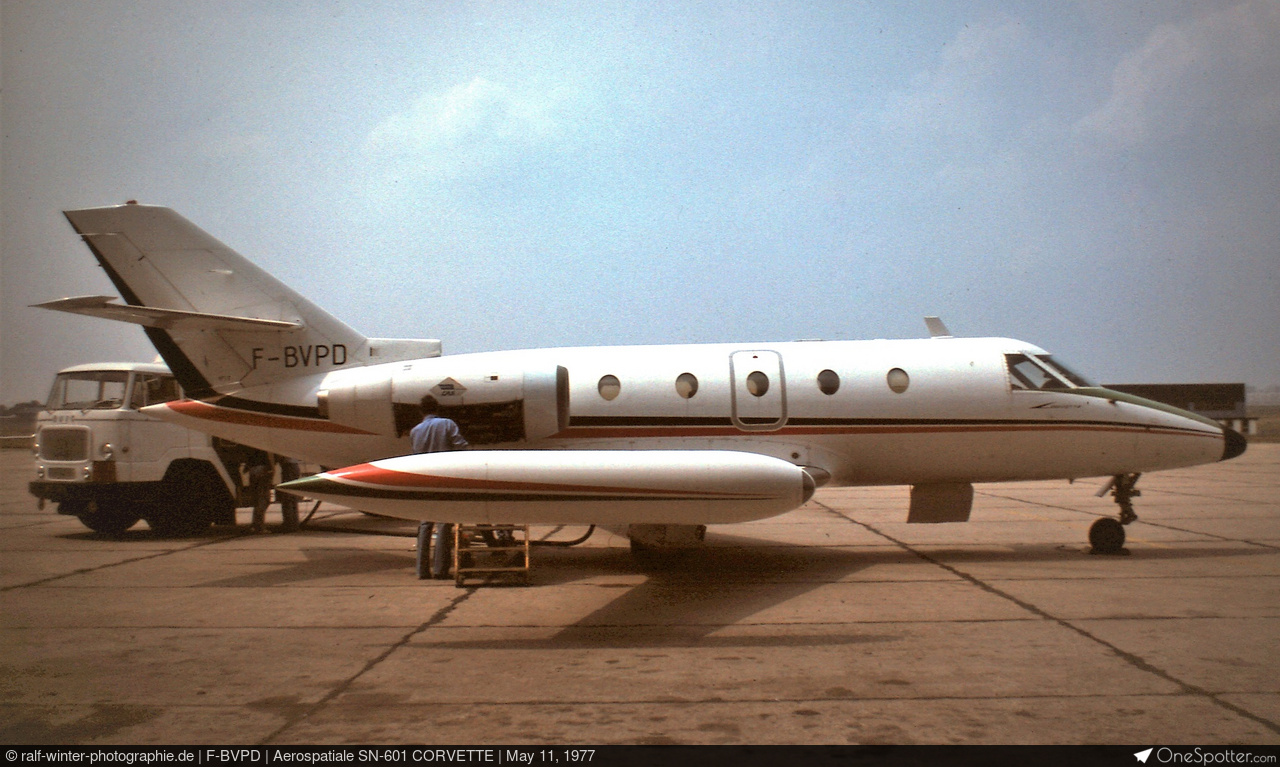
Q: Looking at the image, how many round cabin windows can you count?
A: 5